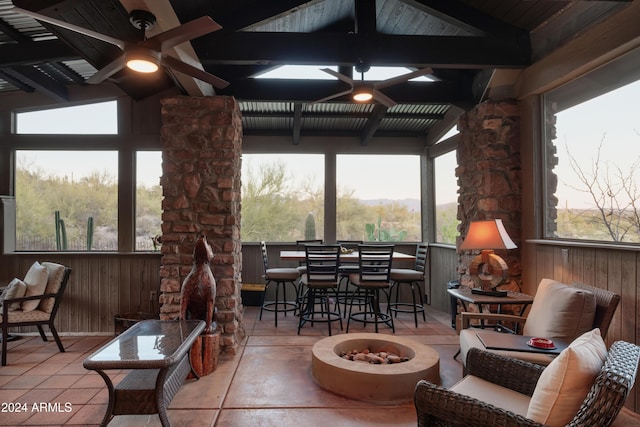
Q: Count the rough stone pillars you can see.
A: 2